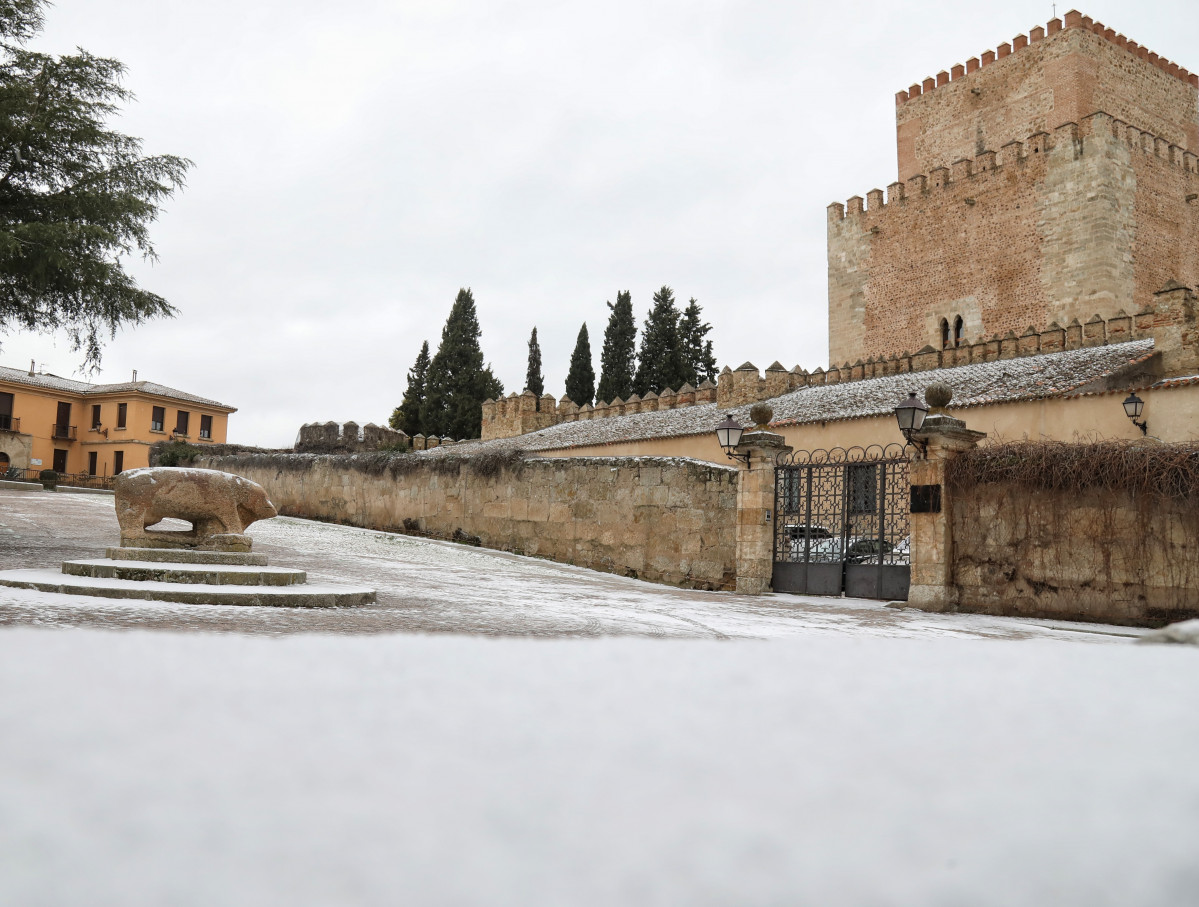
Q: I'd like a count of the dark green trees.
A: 8